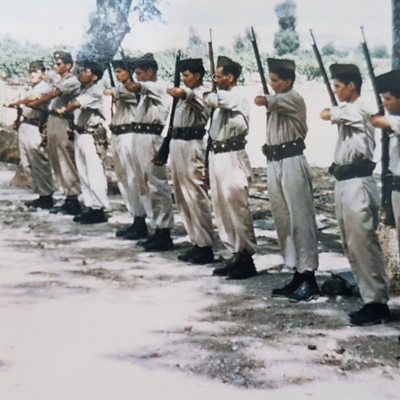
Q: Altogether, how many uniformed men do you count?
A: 10